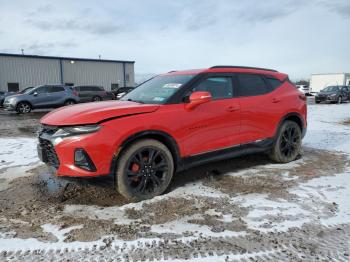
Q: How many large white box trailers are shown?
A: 1